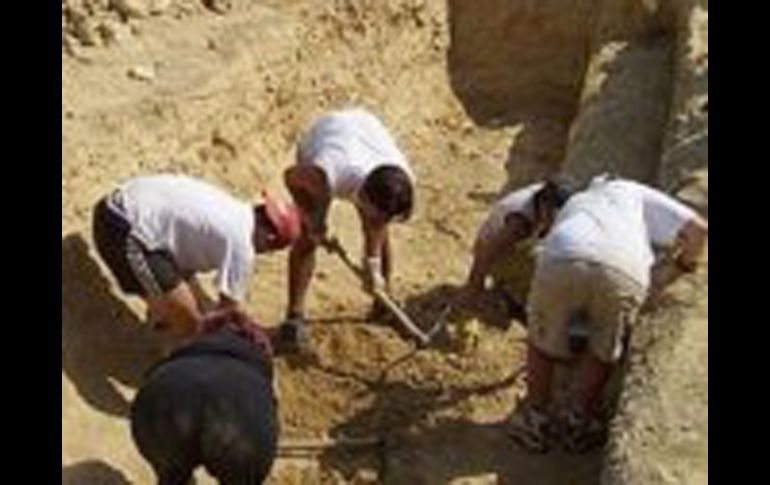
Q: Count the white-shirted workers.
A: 4